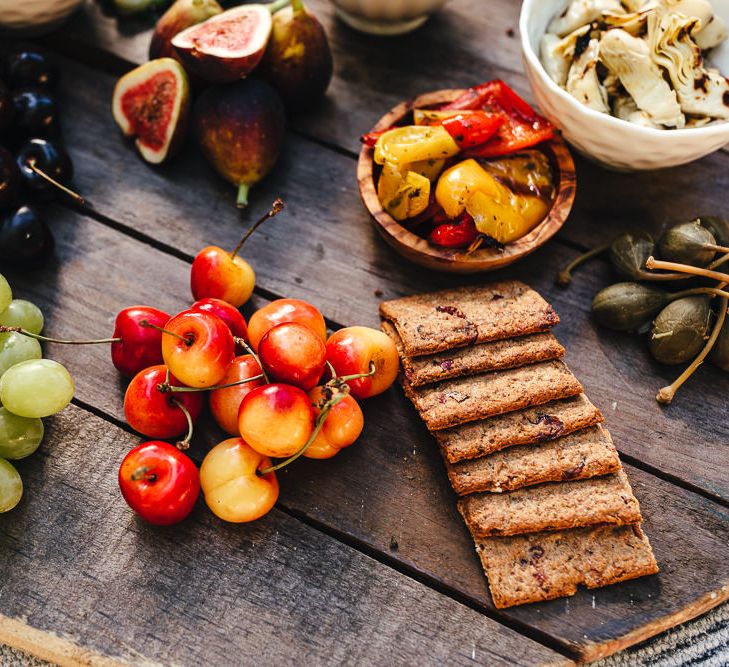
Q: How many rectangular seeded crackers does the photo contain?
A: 7